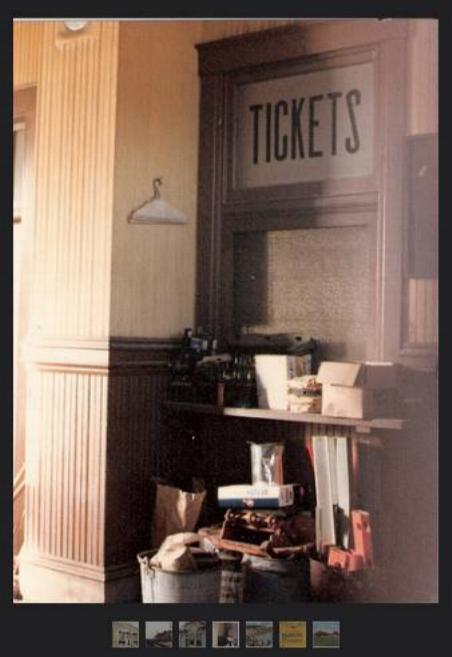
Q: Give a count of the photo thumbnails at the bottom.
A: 7